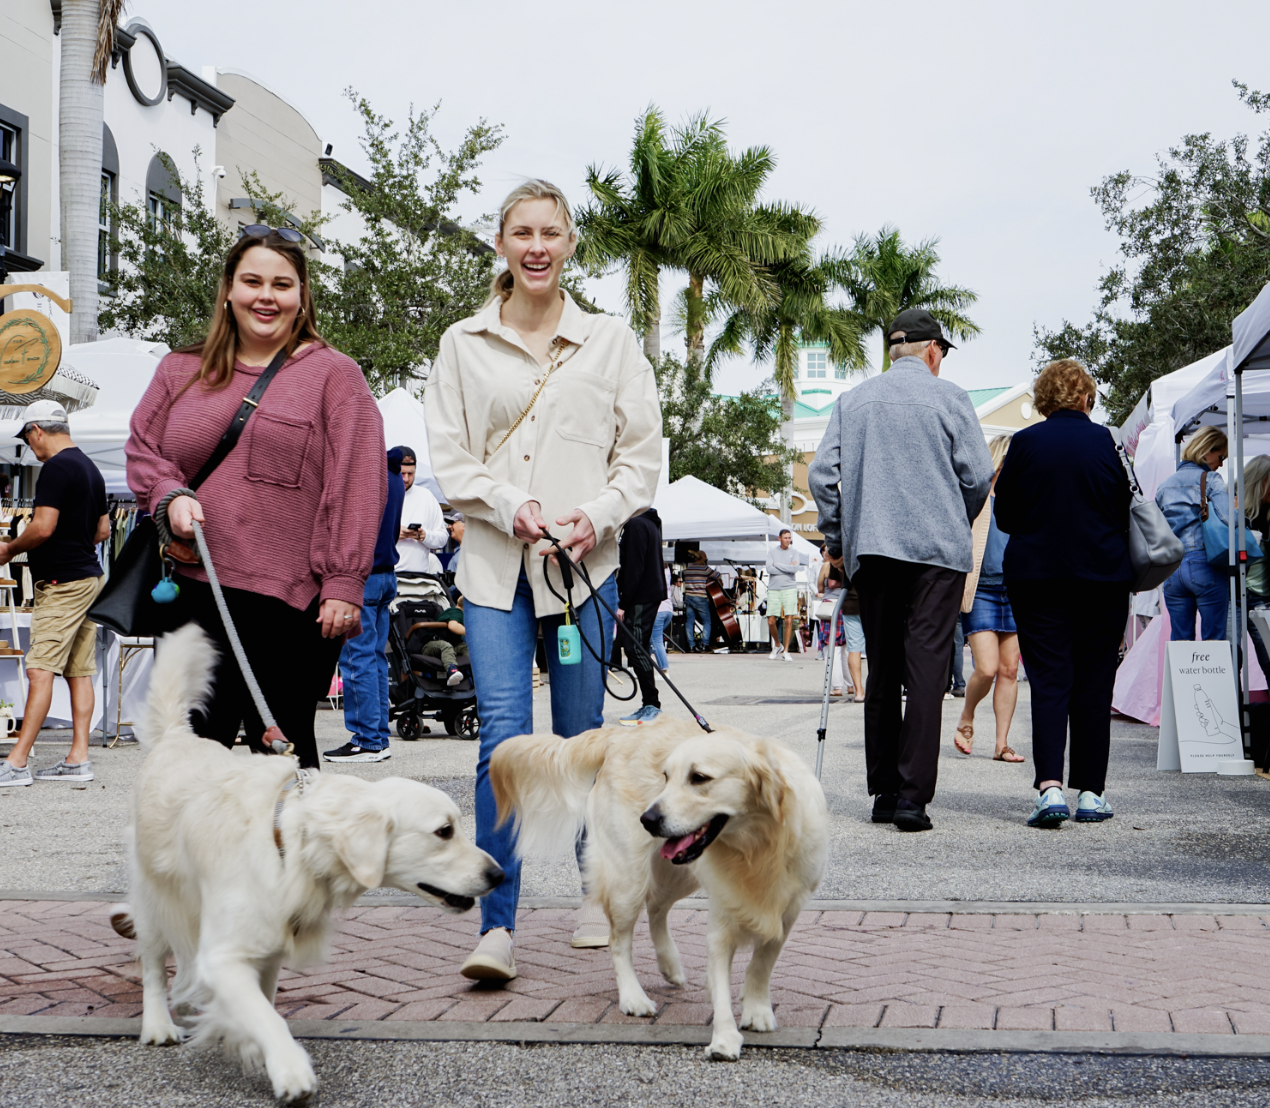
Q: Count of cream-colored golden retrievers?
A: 2